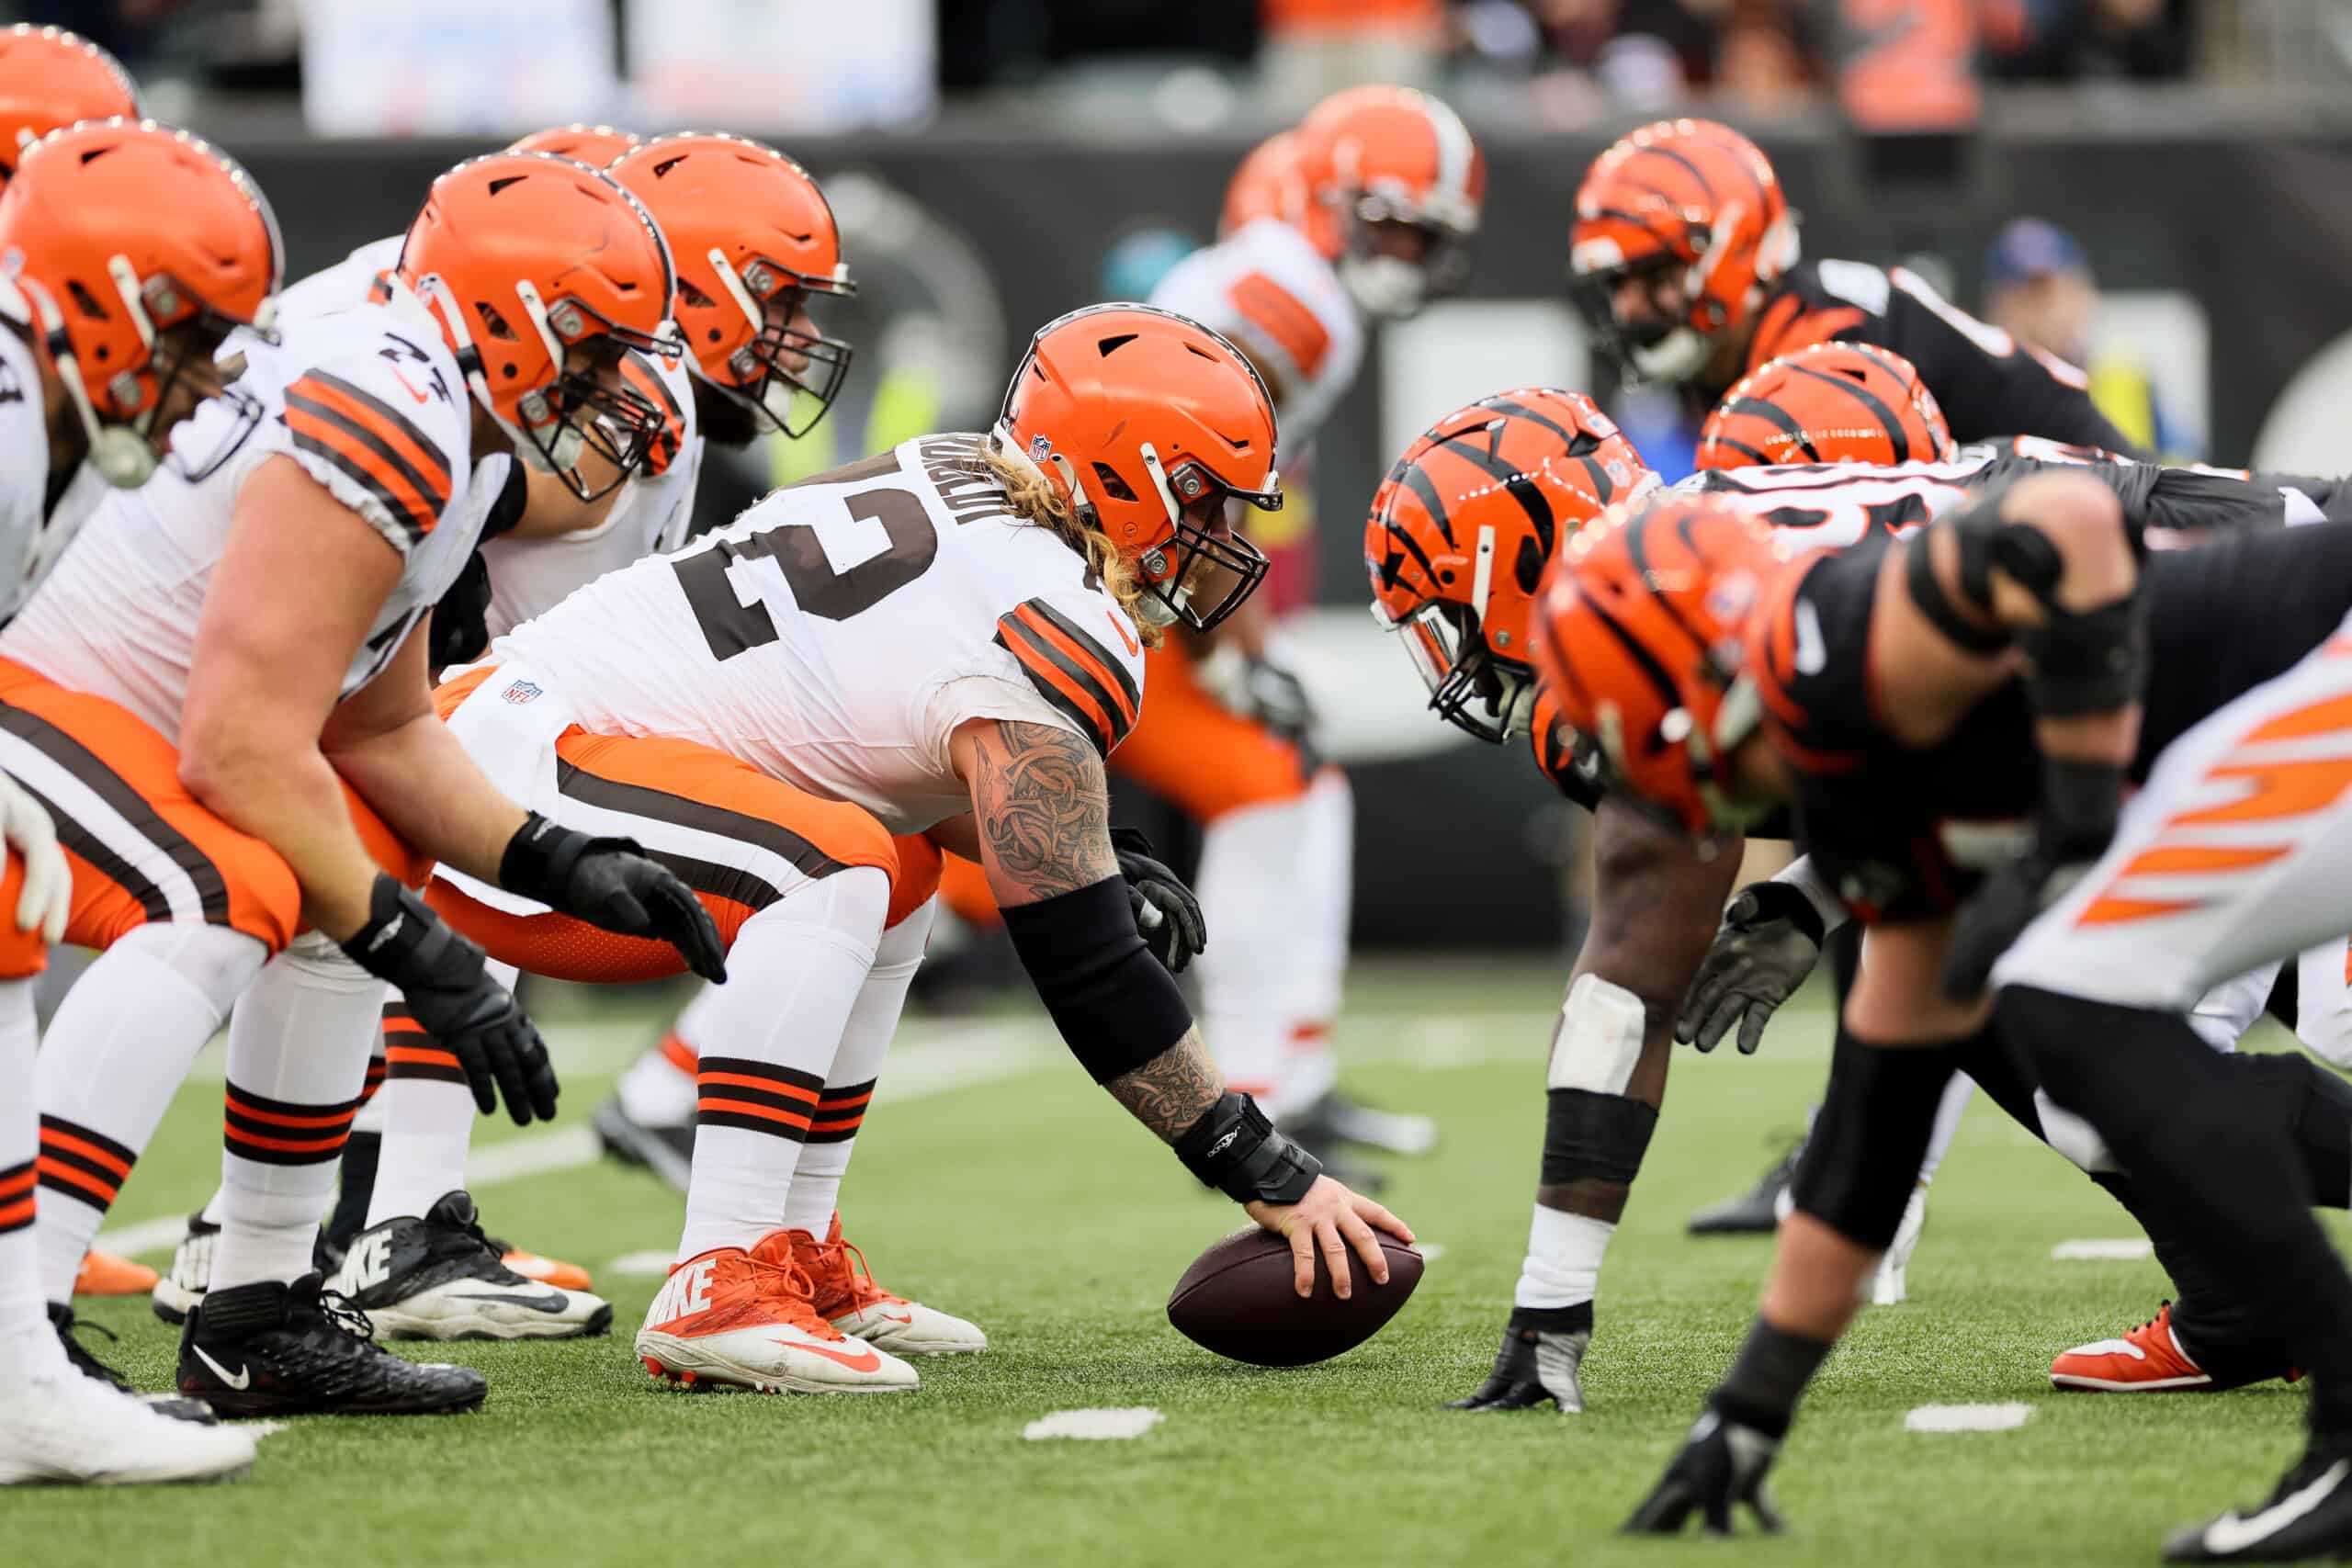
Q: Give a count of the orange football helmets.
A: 12